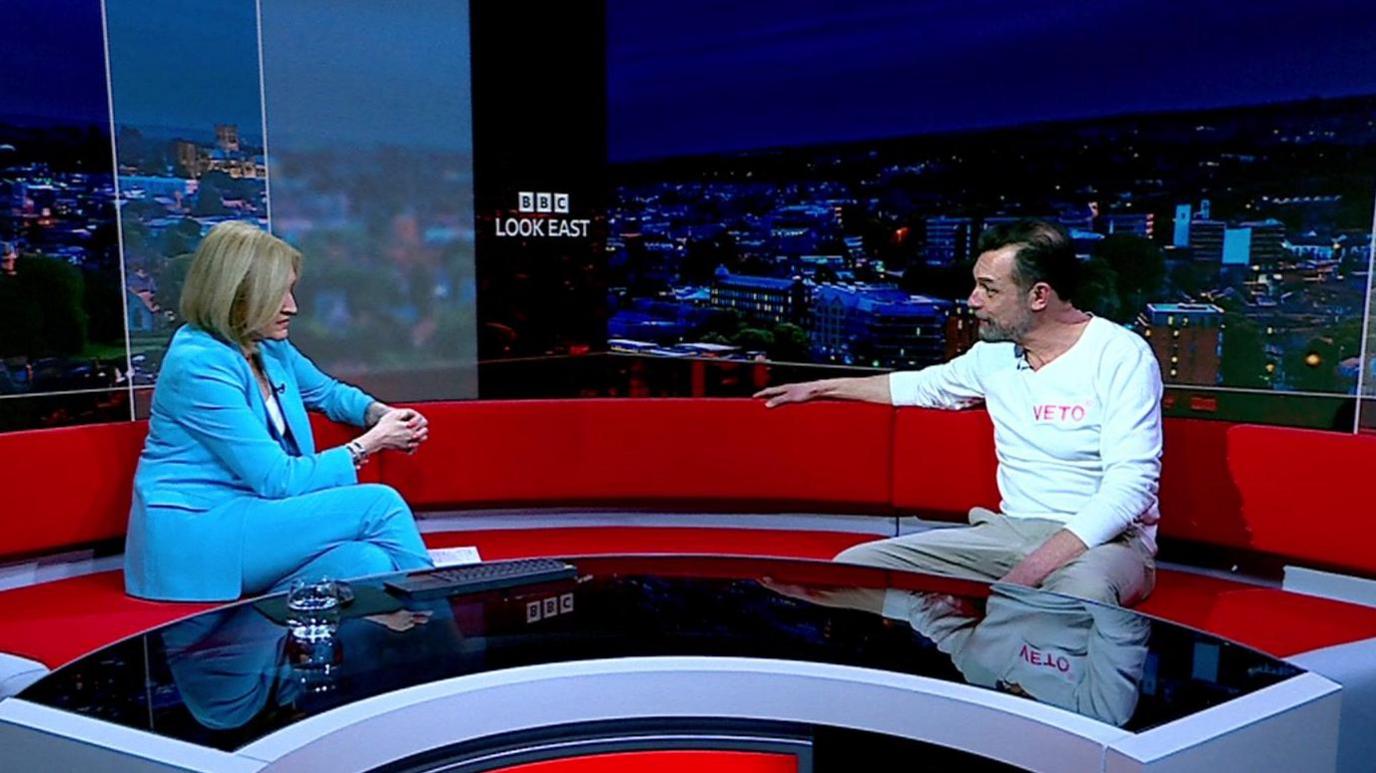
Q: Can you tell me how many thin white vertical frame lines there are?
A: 3